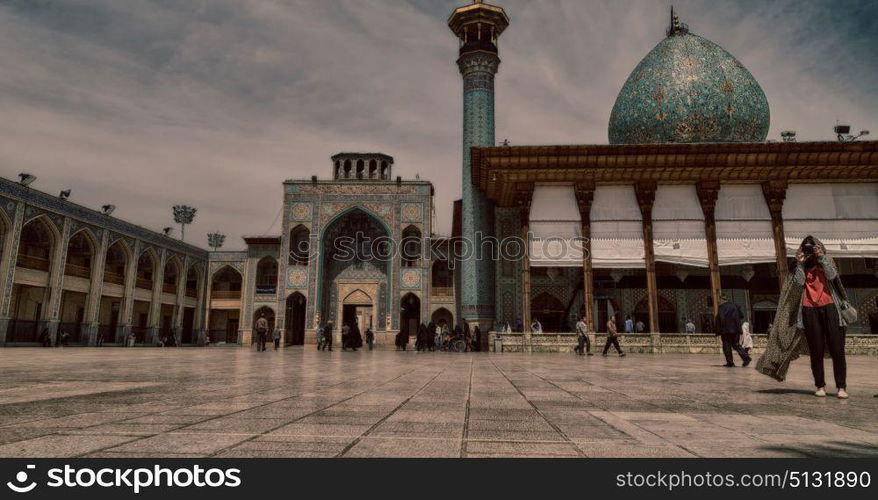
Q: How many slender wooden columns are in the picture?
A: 5